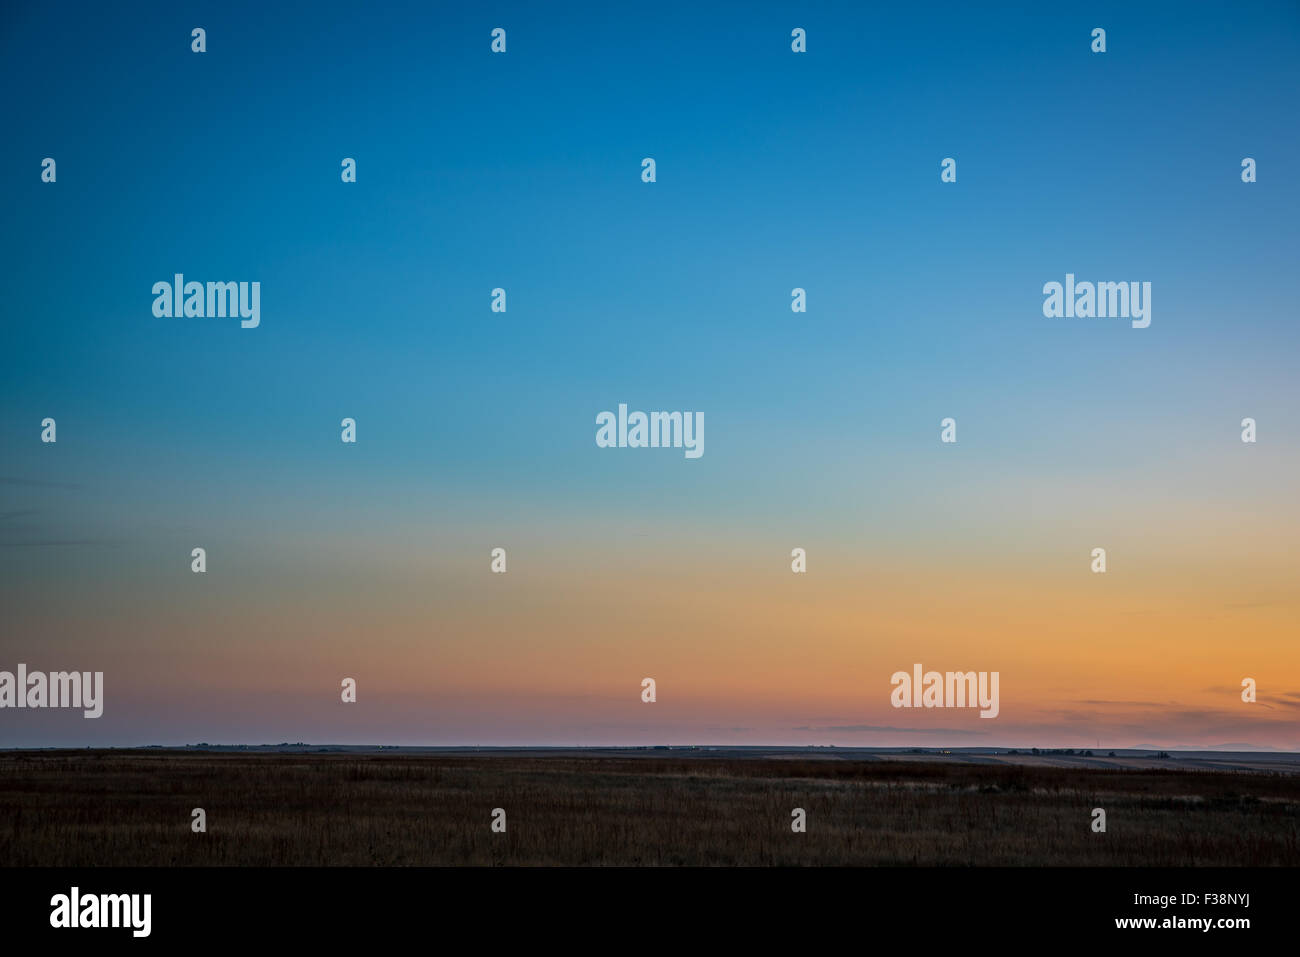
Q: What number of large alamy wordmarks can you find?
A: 6